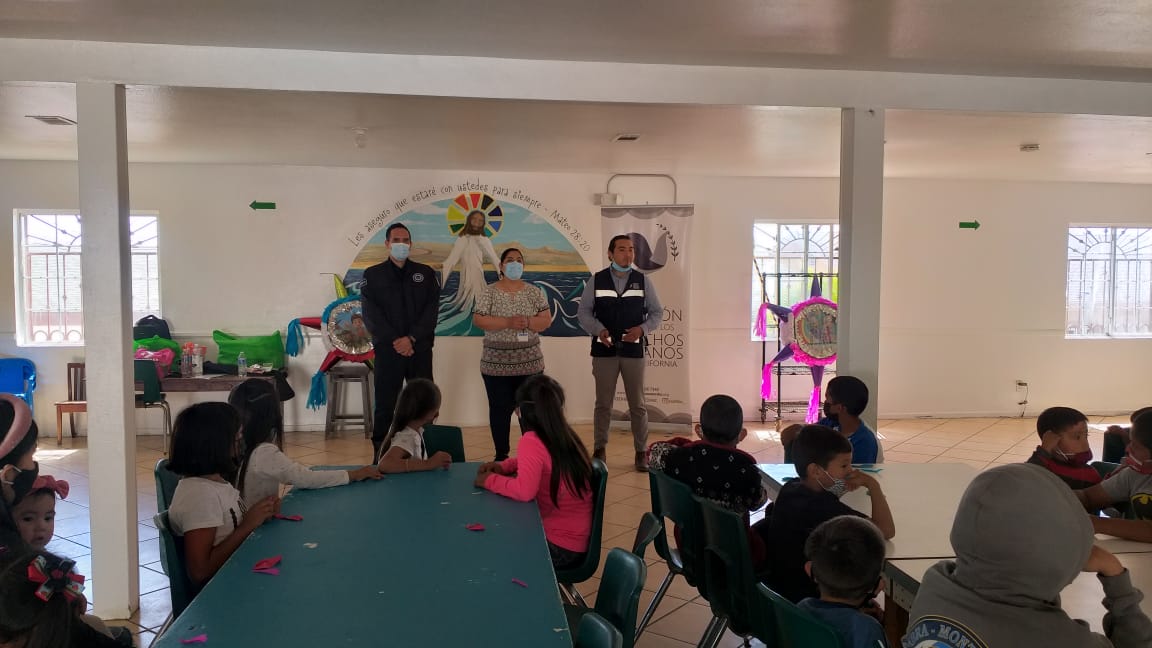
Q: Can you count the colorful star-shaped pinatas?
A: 2